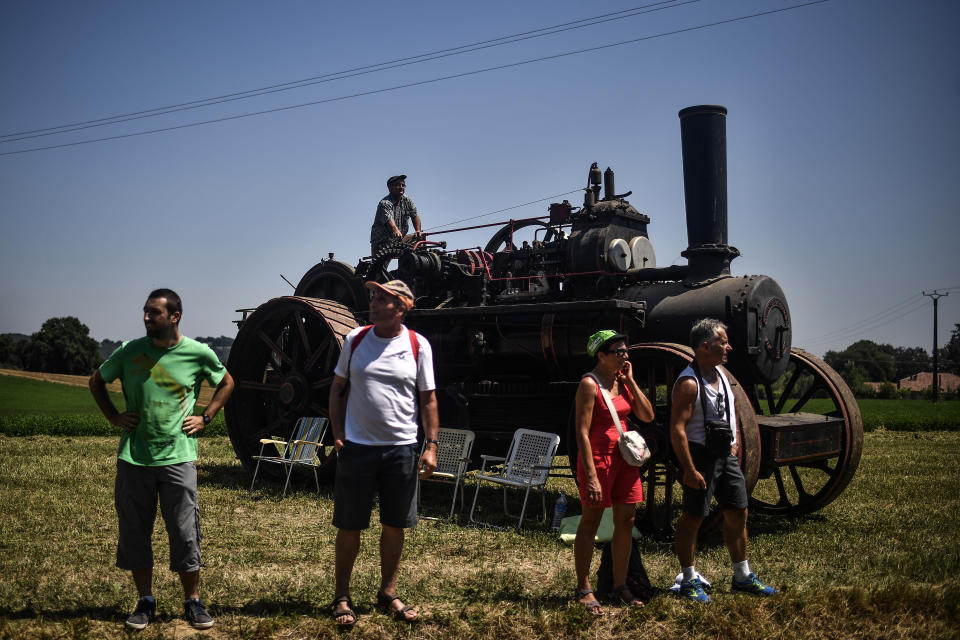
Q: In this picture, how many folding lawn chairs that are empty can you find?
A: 3